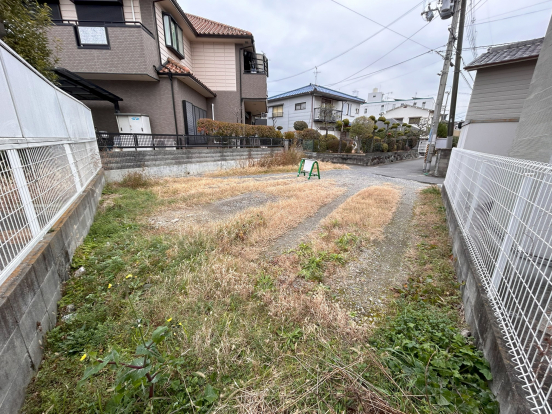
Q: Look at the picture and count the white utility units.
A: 1